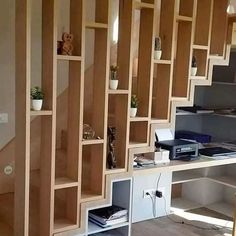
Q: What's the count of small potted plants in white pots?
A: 5